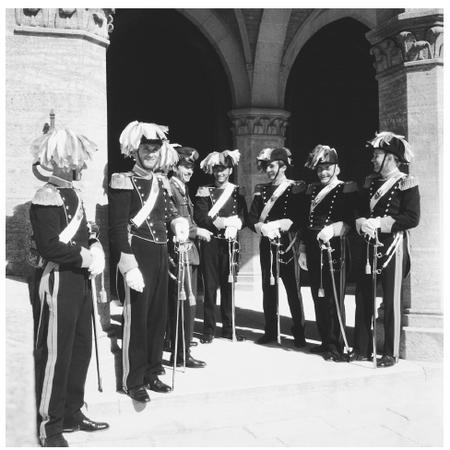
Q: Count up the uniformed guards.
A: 7